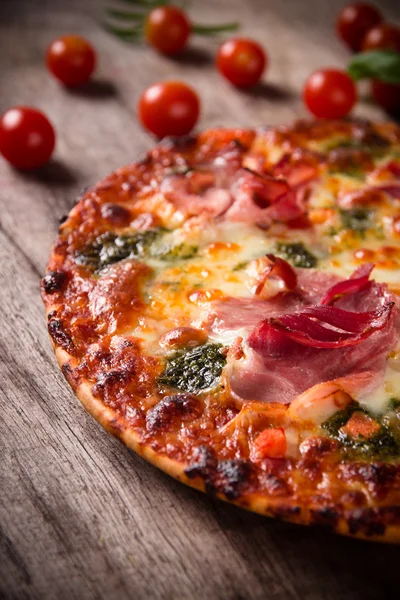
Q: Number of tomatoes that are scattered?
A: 9